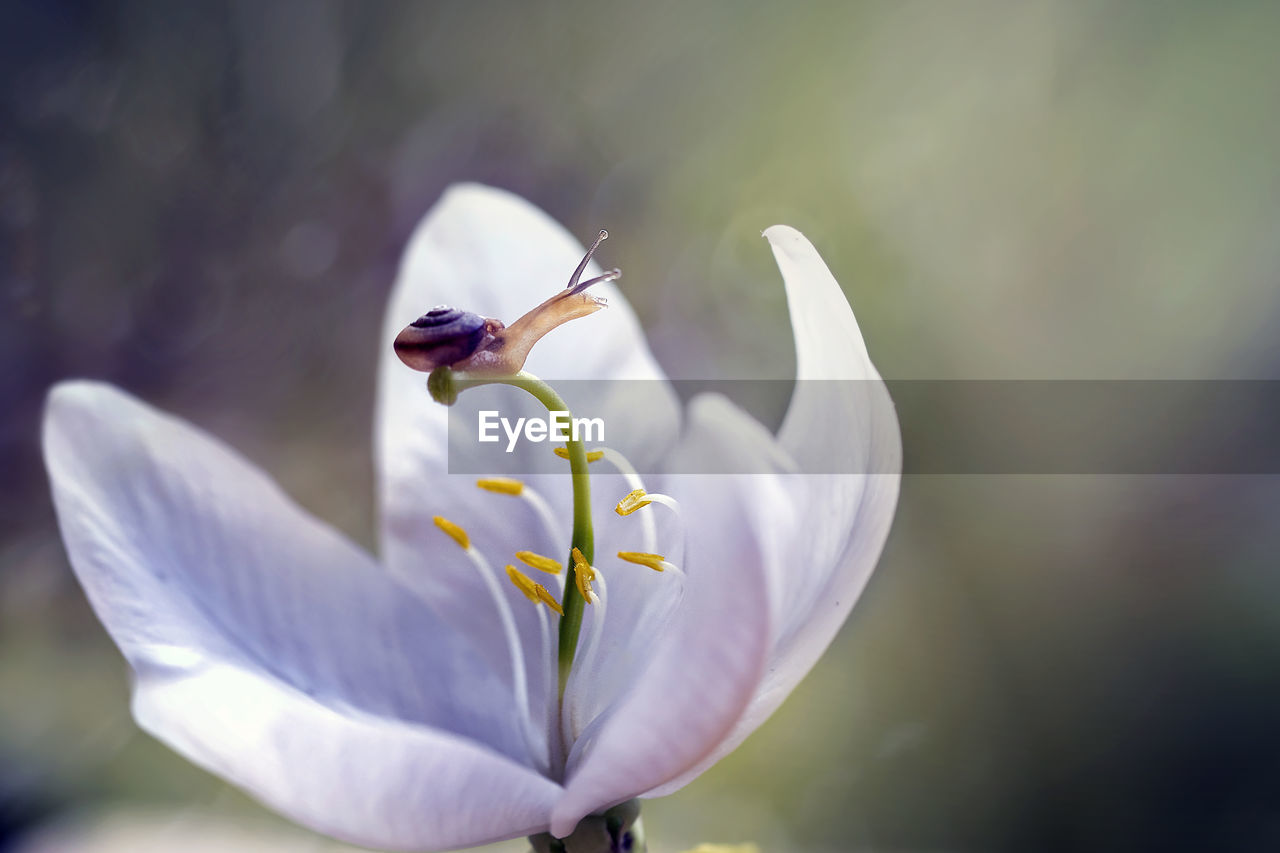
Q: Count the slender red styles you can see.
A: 0